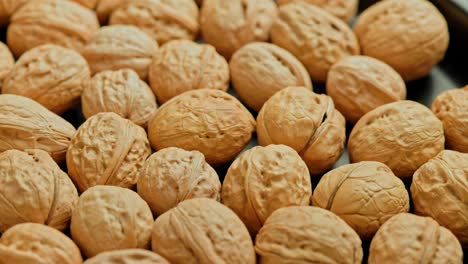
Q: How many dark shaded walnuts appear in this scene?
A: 0